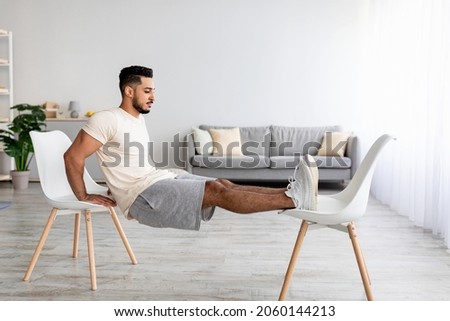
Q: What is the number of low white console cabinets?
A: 1